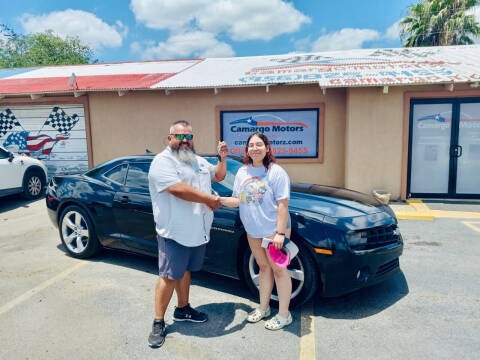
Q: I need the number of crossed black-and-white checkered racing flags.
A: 2